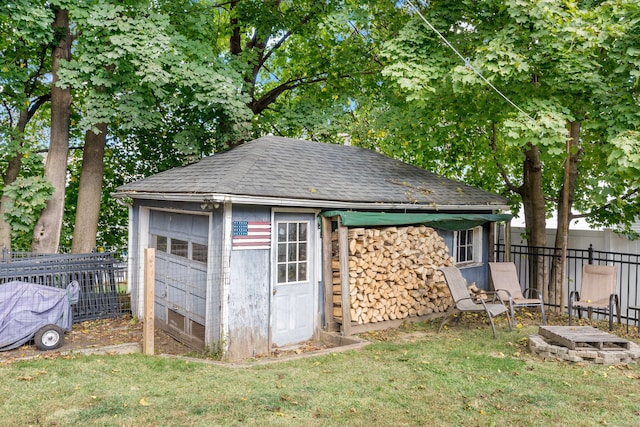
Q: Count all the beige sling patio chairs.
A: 3